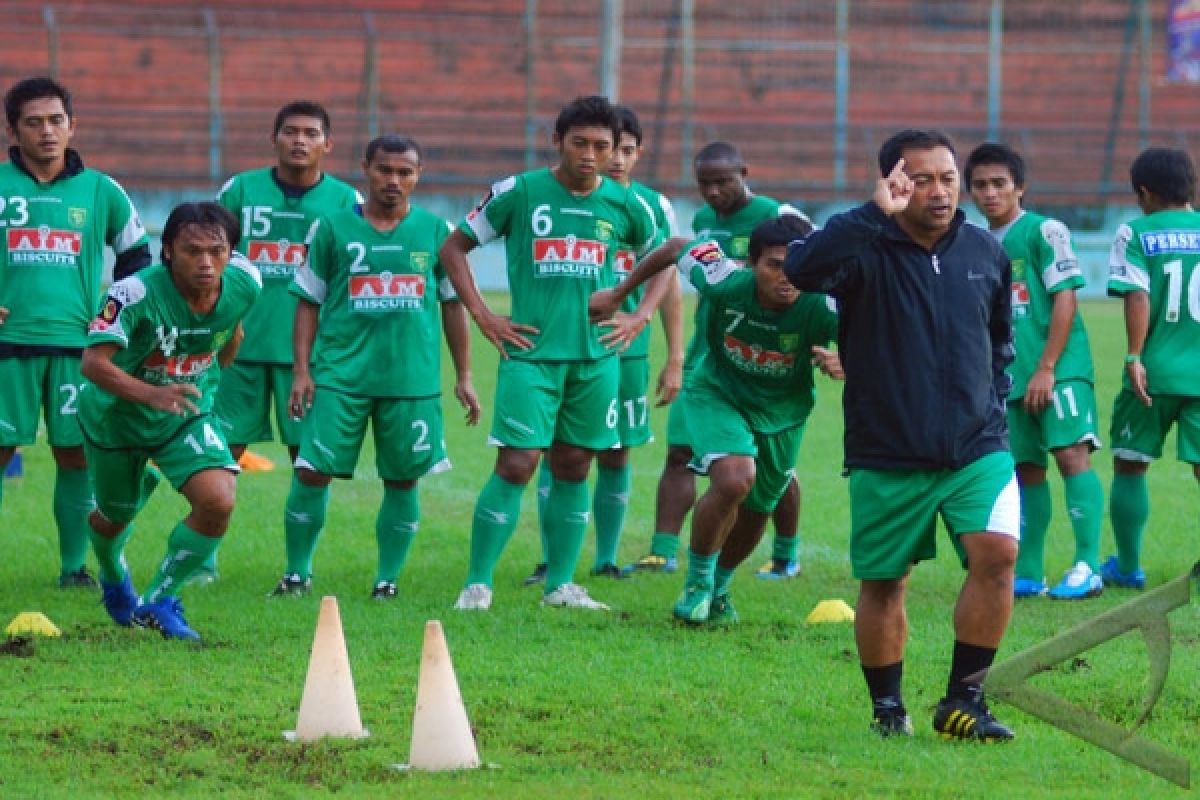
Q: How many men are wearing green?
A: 11